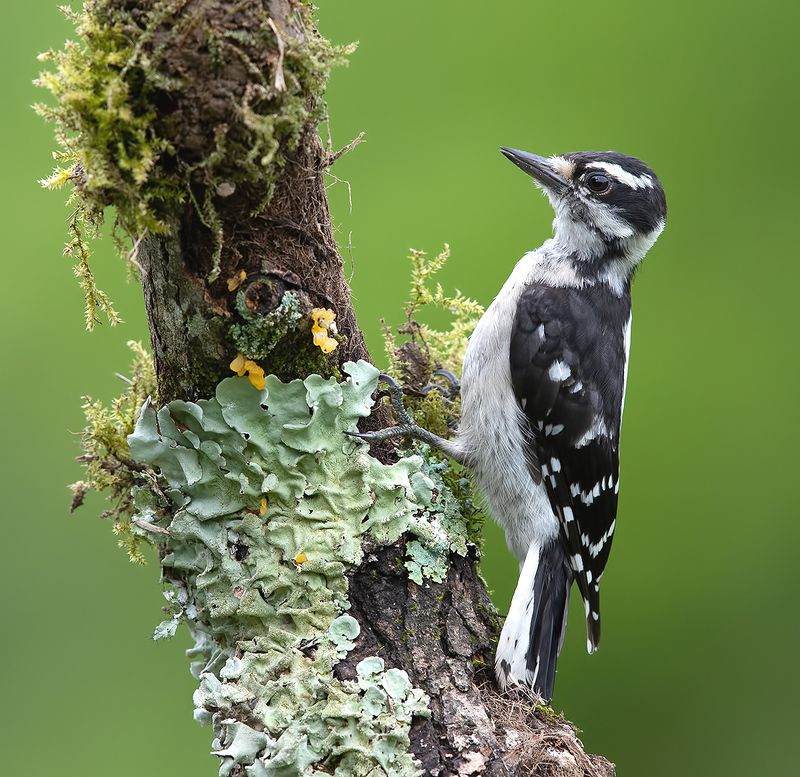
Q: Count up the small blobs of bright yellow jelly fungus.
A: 5